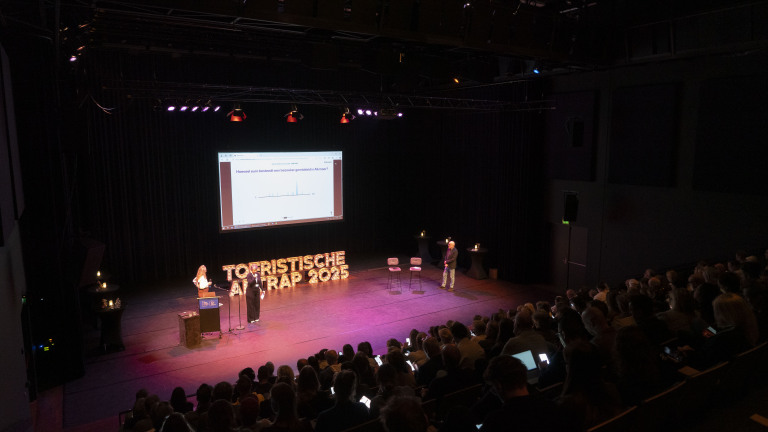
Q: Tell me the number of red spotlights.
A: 3